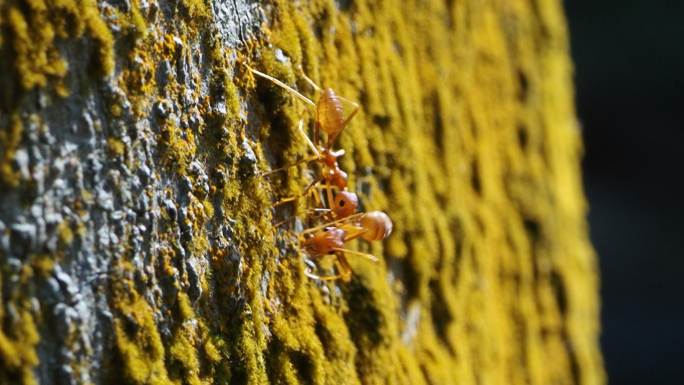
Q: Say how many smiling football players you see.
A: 0